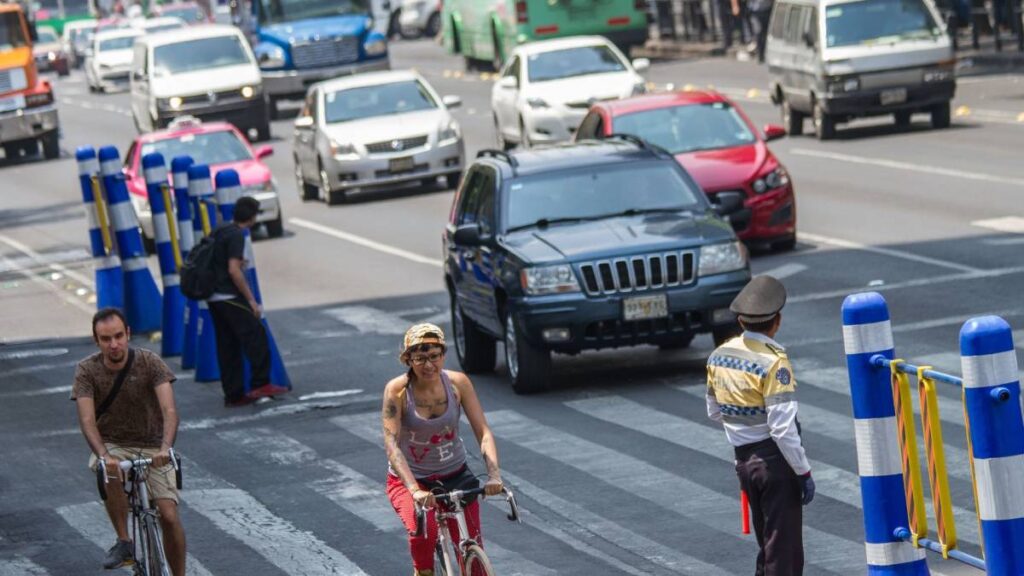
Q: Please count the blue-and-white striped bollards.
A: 8